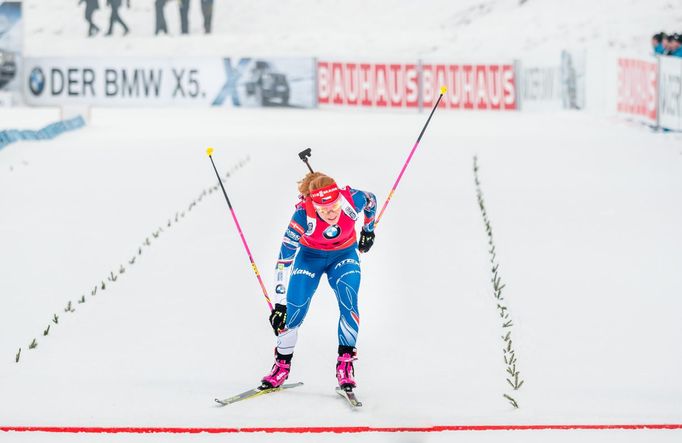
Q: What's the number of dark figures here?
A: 5